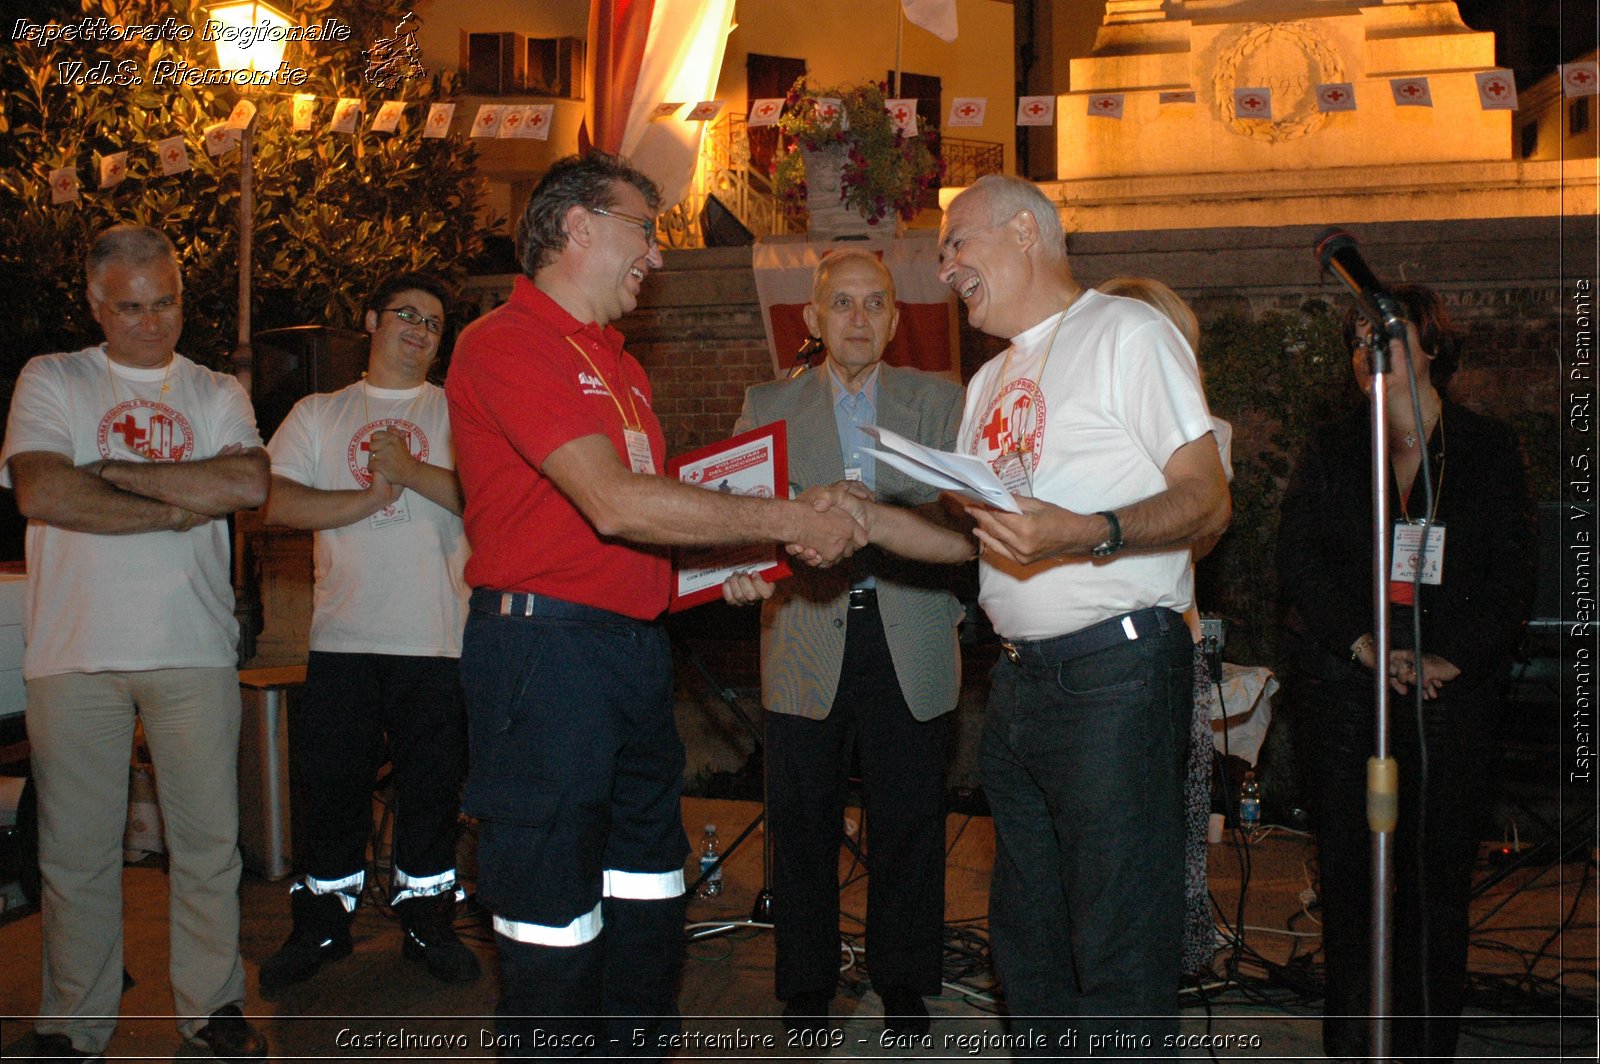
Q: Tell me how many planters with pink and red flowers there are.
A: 1